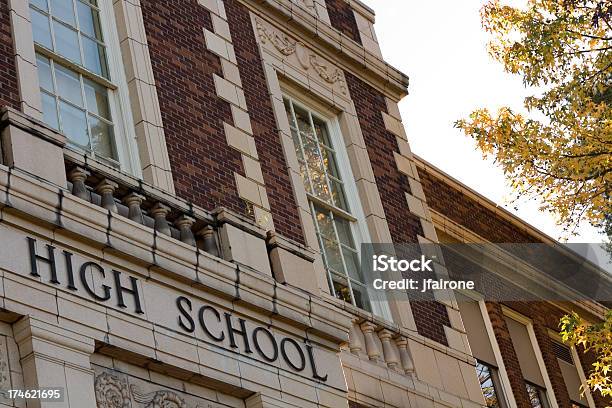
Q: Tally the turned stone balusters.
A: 10